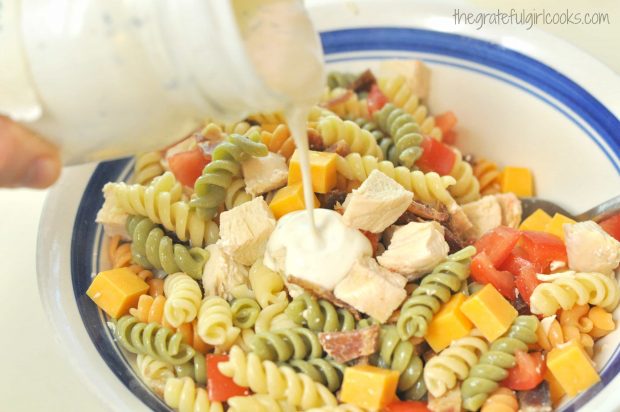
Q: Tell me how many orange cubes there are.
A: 10